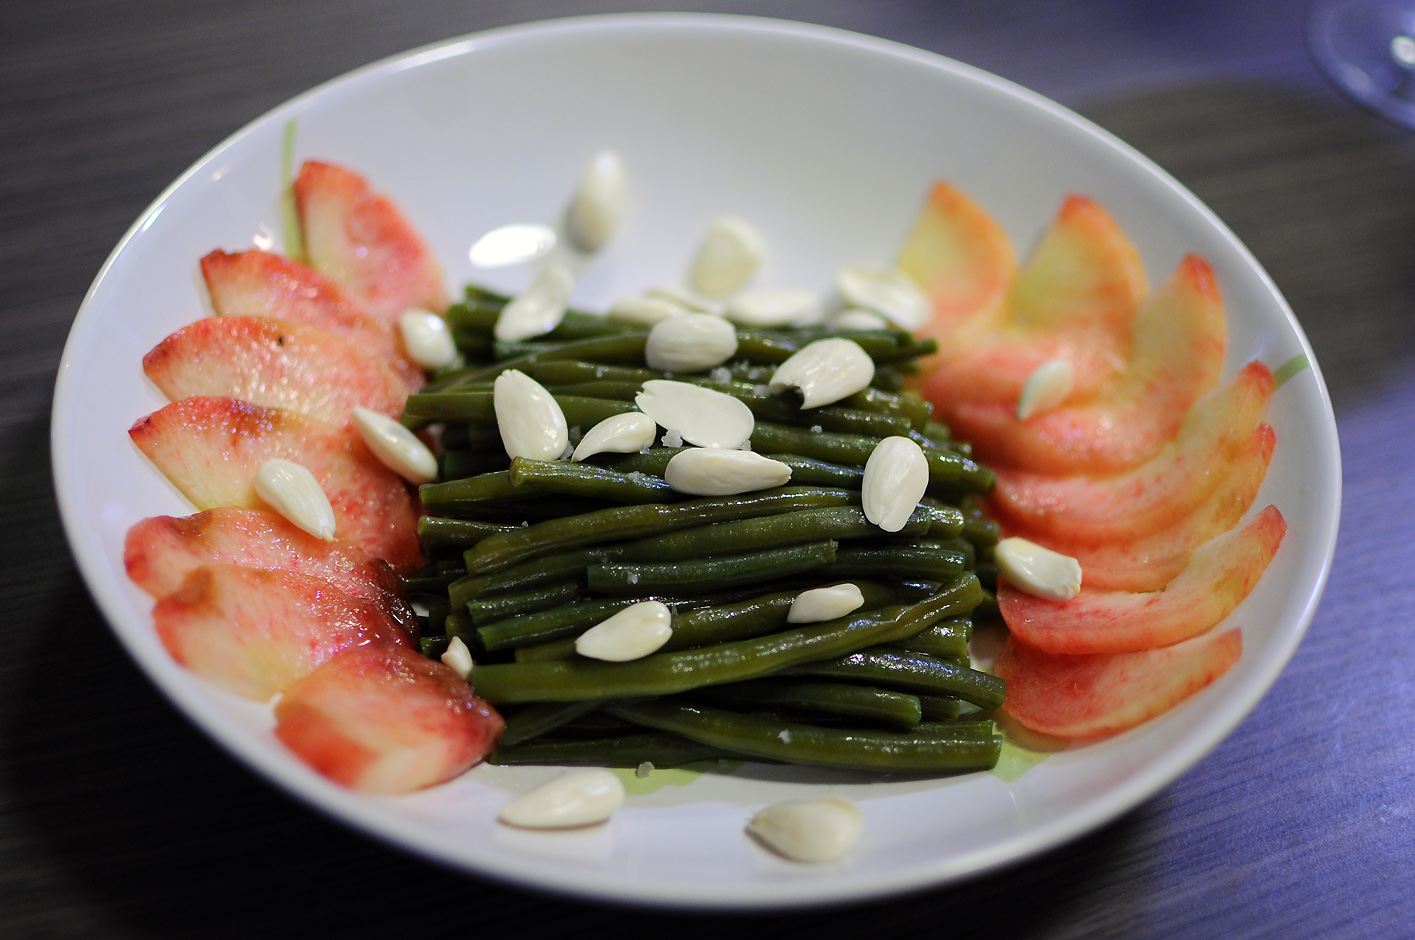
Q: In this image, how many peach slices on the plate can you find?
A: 14